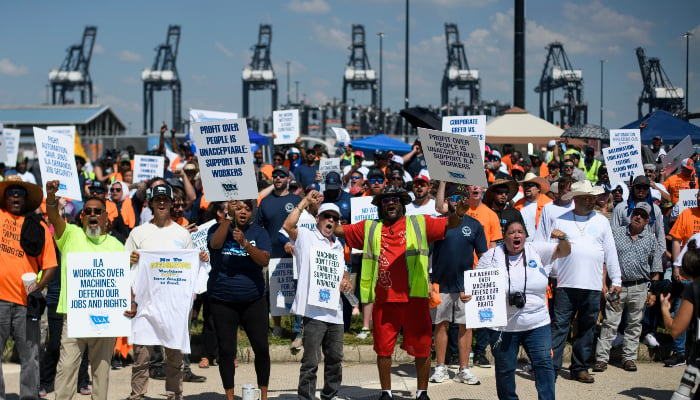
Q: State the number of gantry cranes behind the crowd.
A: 7